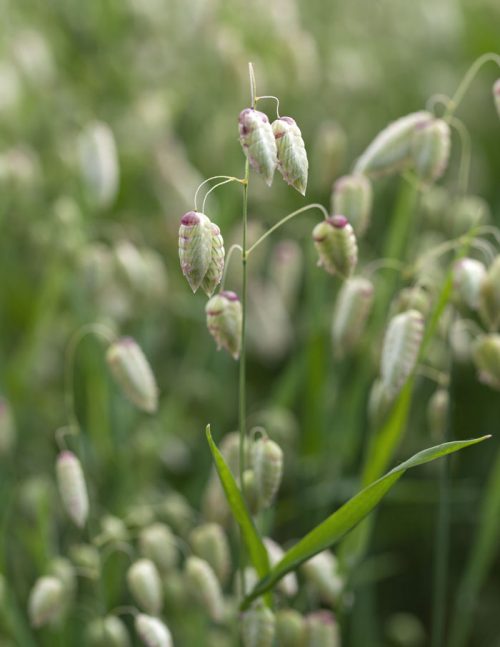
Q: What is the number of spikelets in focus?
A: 6